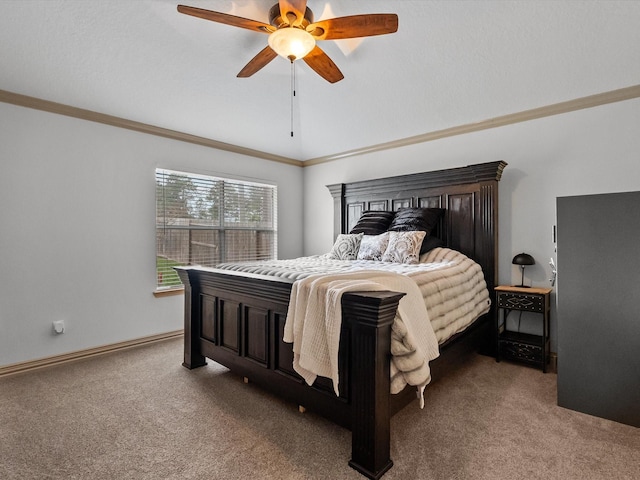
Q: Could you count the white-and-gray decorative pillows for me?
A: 3